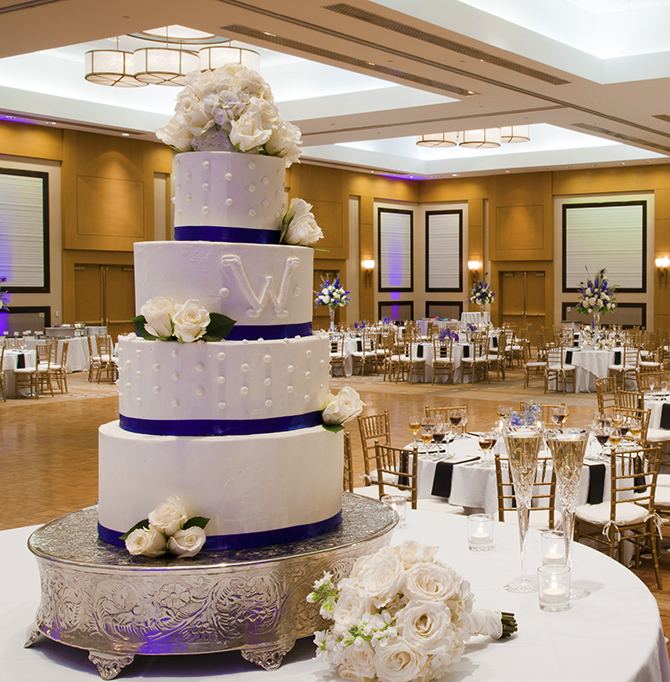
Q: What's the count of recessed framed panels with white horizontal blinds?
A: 4